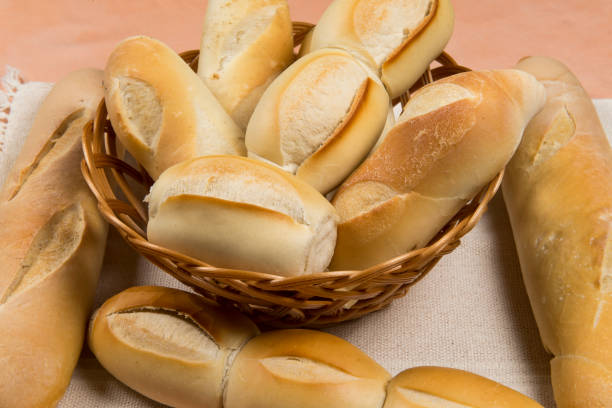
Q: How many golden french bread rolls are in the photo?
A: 11